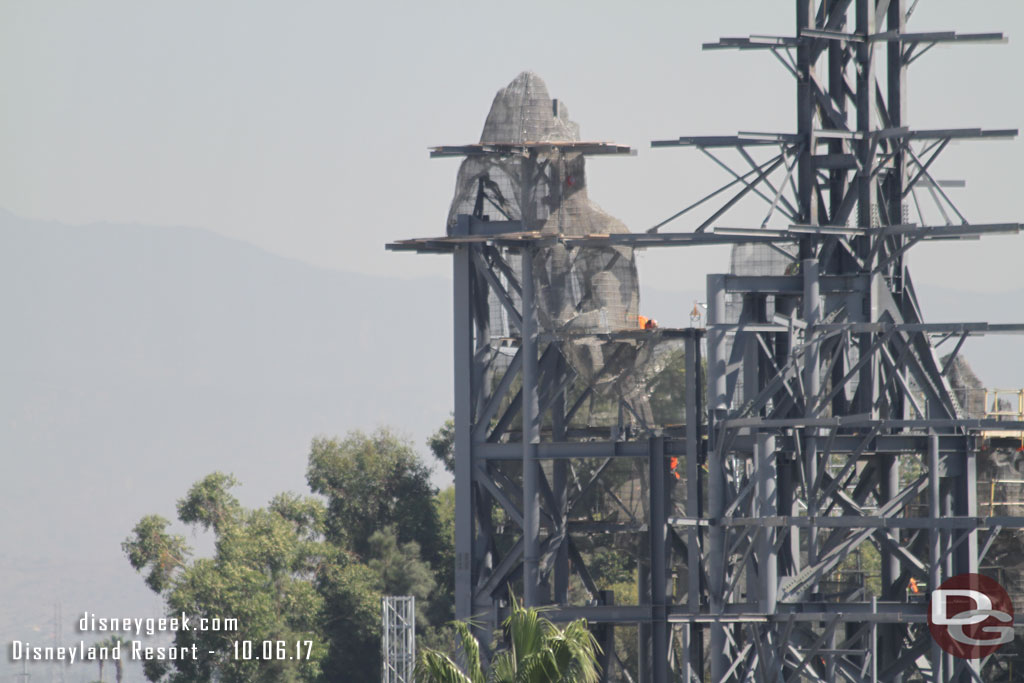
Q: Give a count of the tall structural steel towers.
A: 2